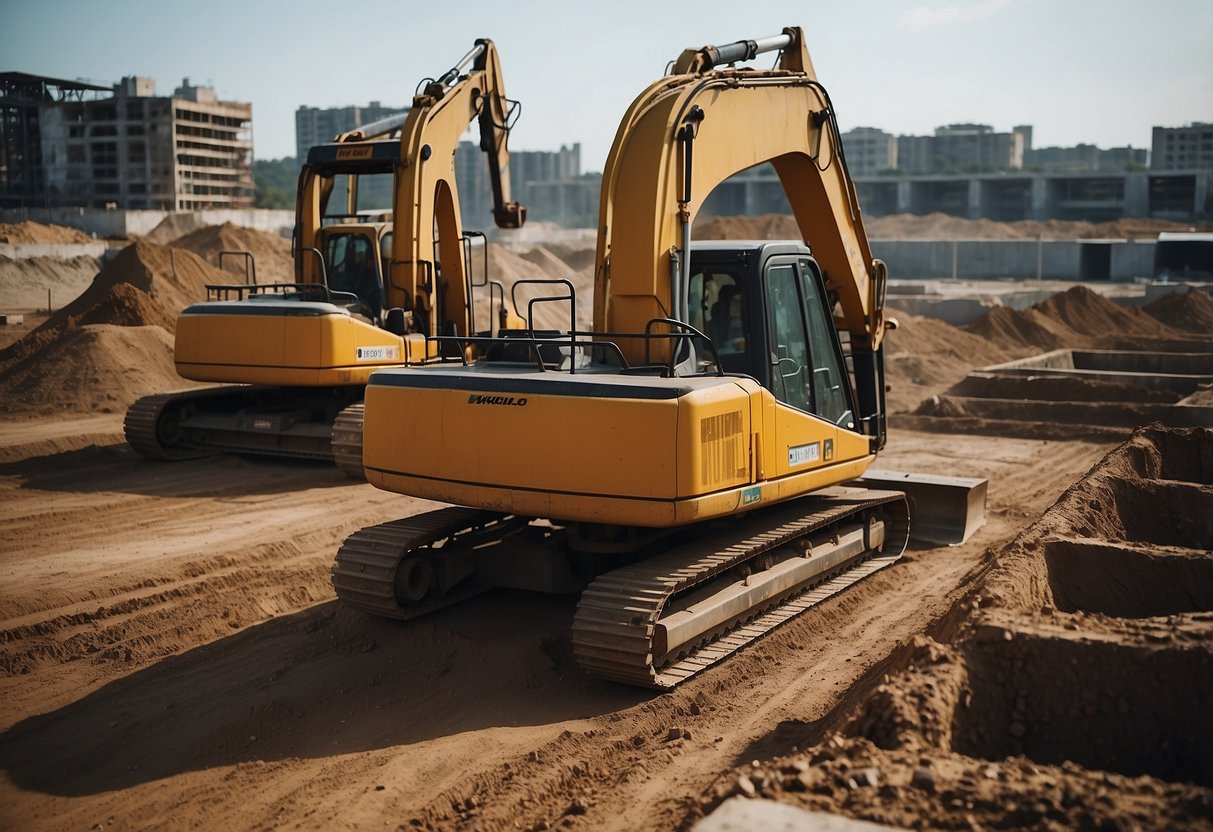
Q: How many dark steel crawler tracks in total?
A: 4